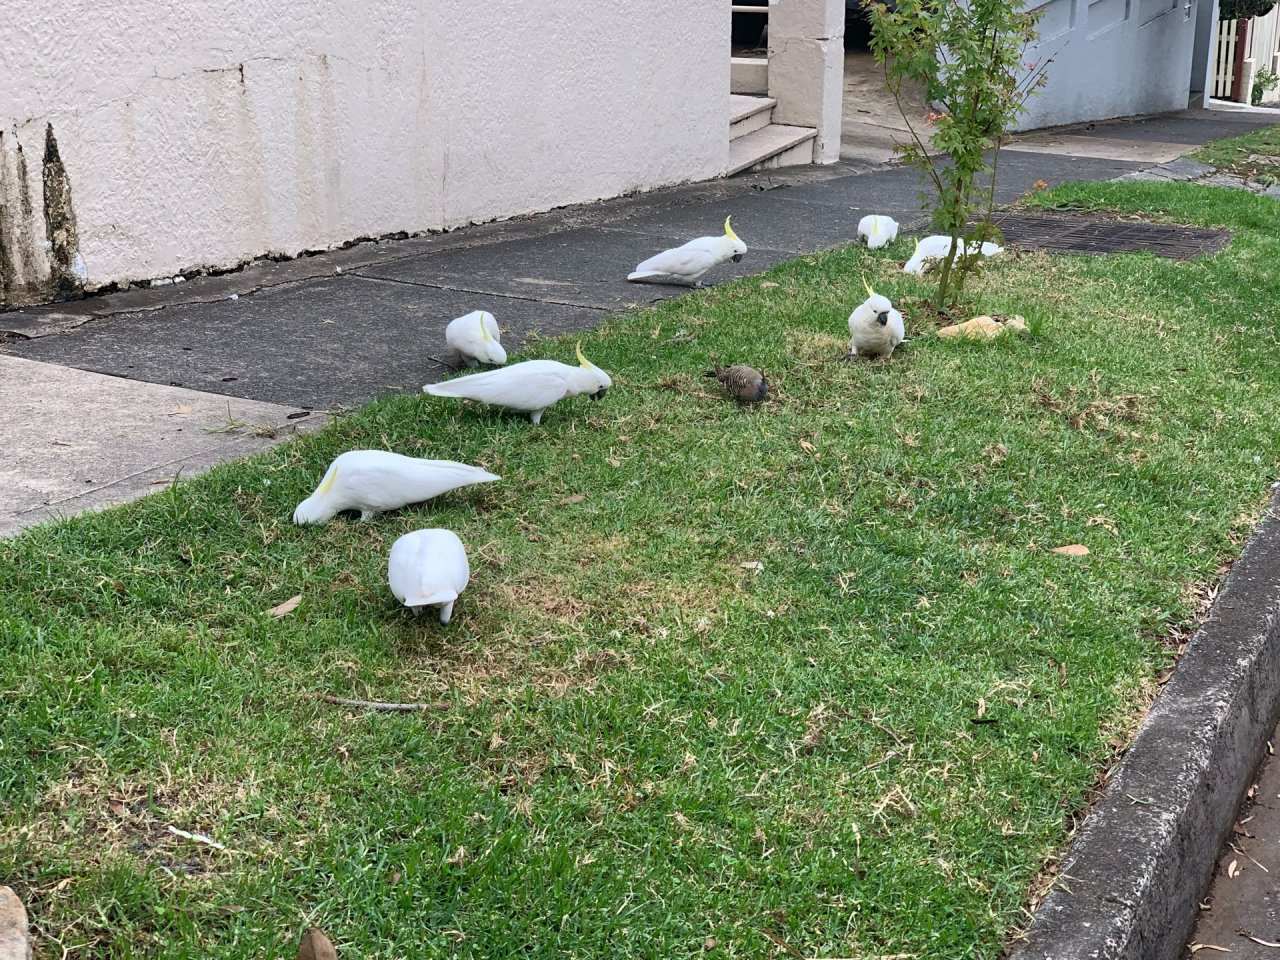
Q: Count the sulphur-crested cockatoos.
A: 8